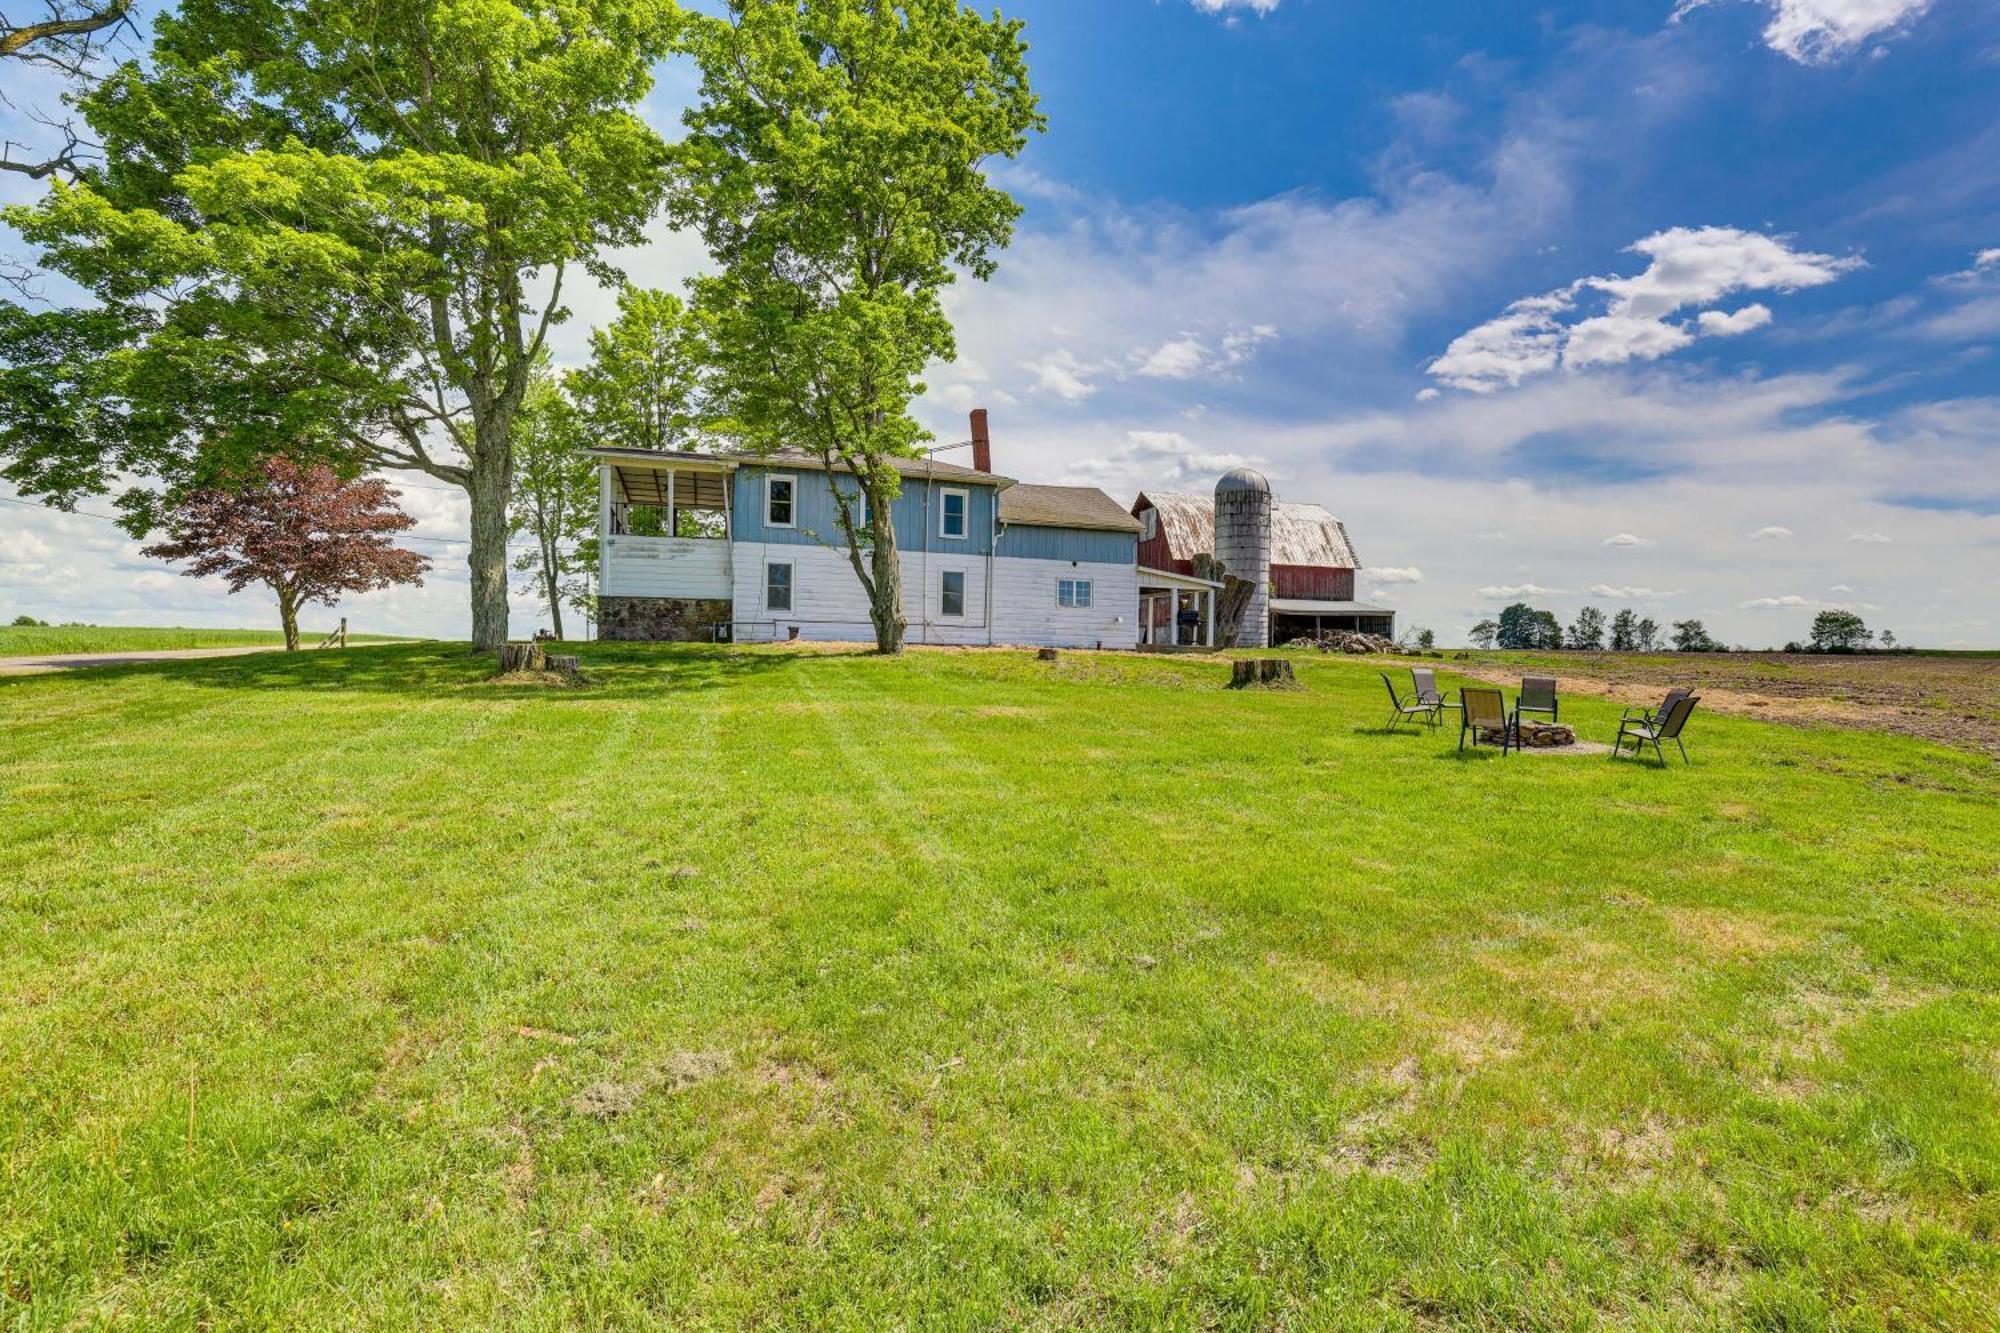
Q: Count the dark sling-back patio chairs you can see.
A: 6